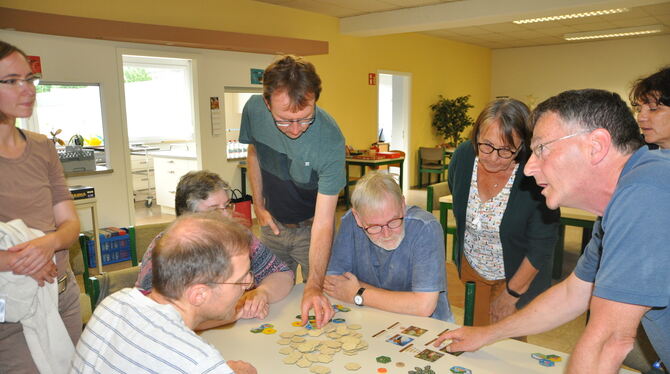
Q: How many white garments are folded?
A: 1